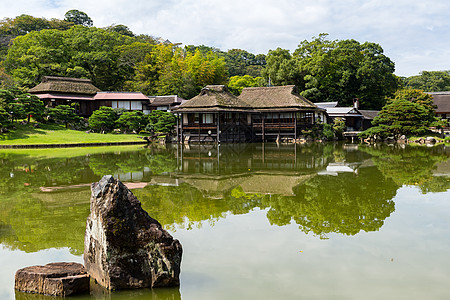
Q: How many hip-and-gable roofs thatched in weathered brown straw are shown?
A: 3